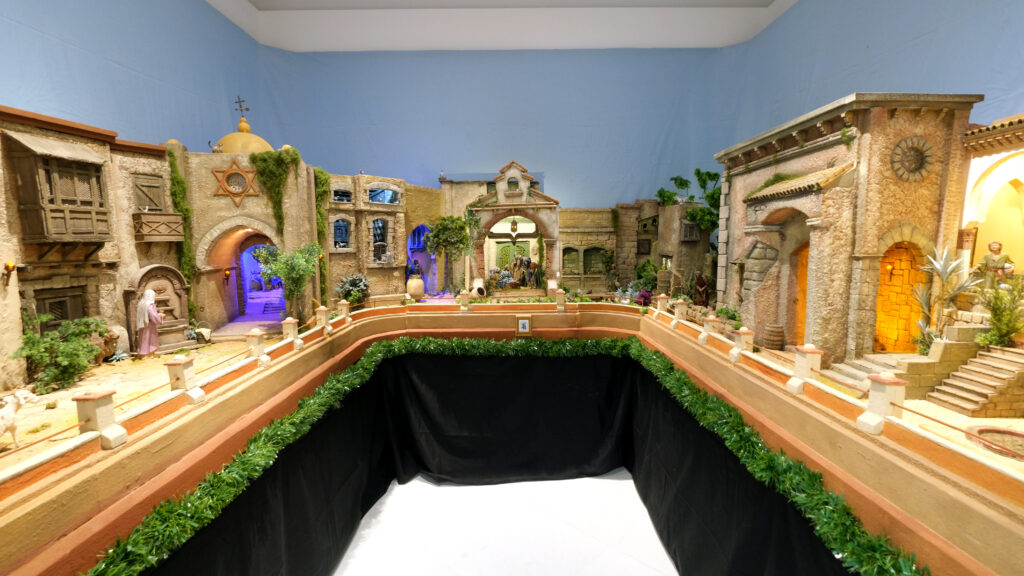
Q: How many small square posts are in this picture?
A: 14